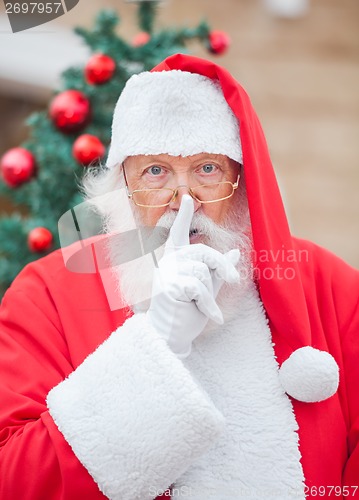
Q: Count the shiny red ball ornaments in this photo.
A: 7